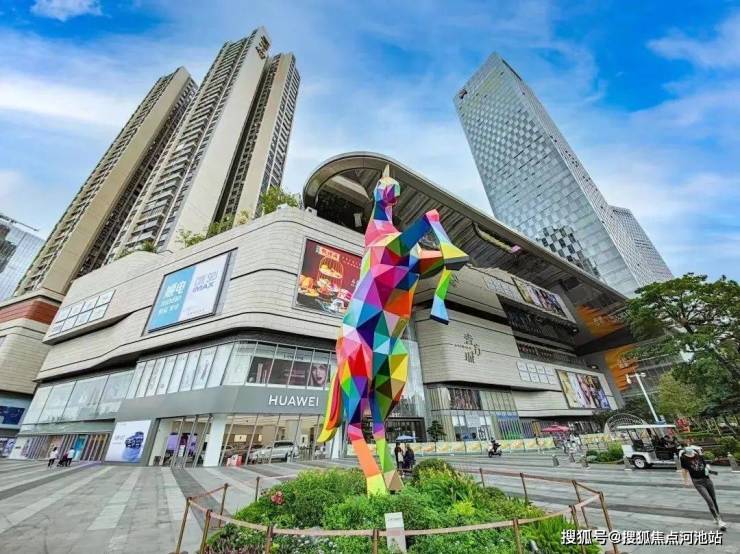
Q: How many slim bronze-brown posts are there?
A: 12